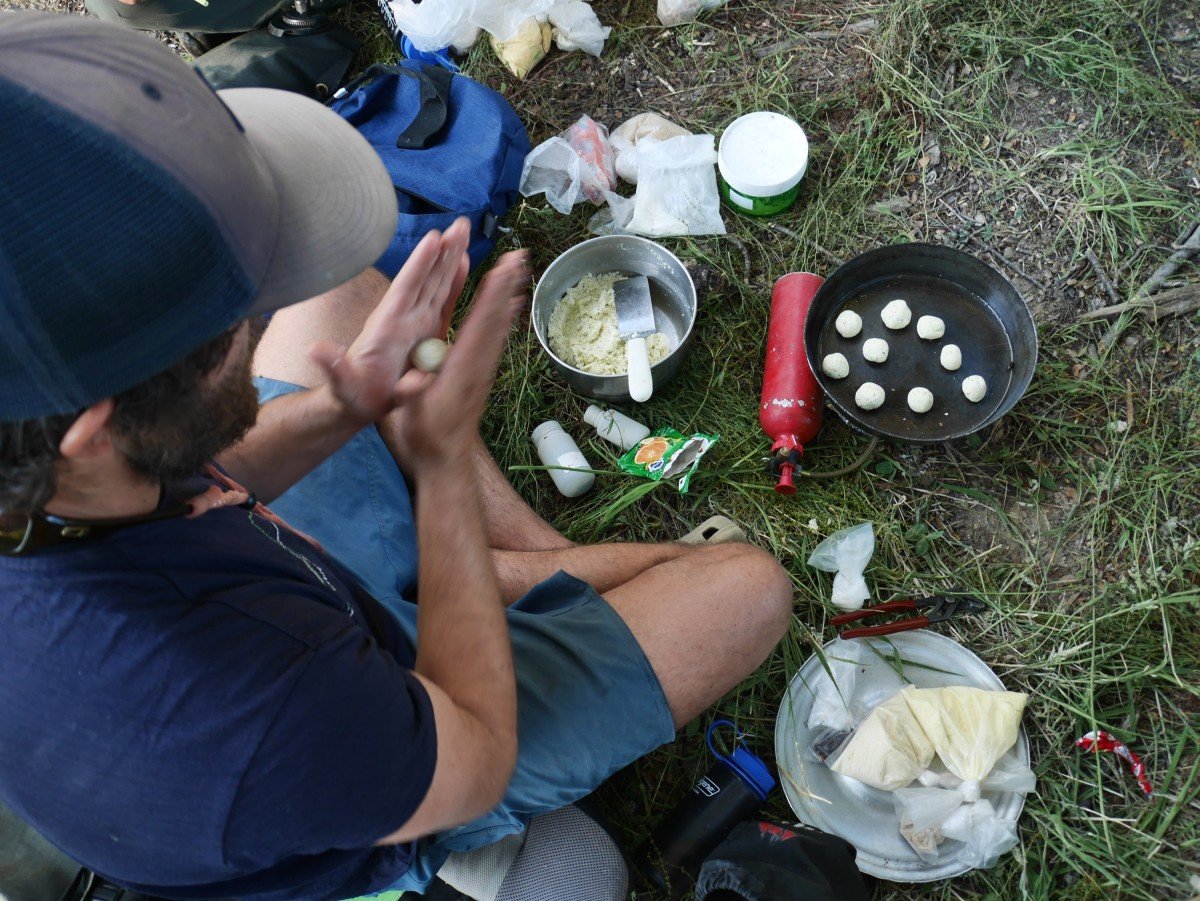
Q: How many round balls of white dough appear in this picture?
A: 10